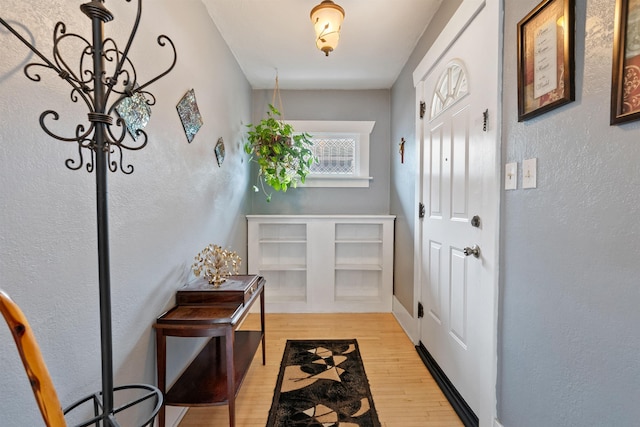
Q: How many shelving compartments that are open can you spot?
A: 6